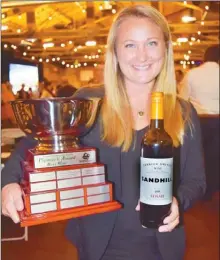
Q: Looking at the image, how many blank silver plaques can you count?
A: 12